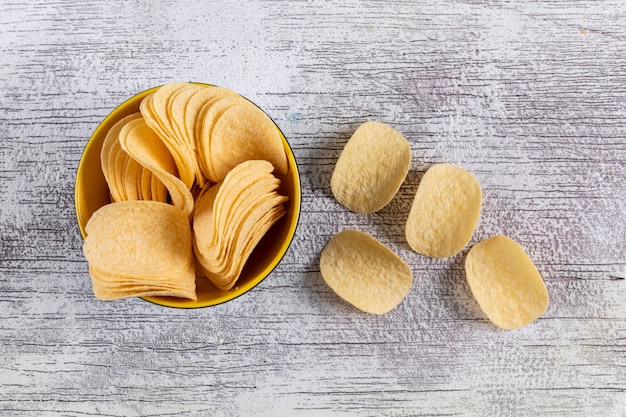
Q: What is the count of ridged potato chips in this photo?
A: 0